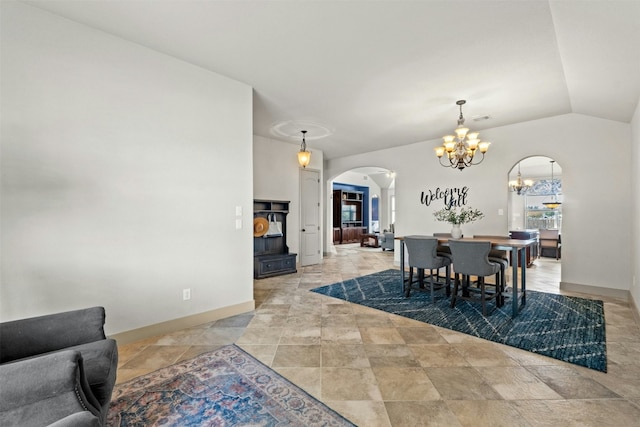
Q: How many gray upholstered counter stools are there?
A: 4